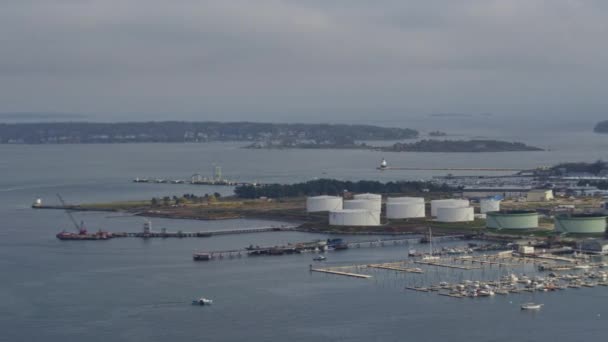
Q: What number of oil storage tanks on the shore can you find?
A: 11